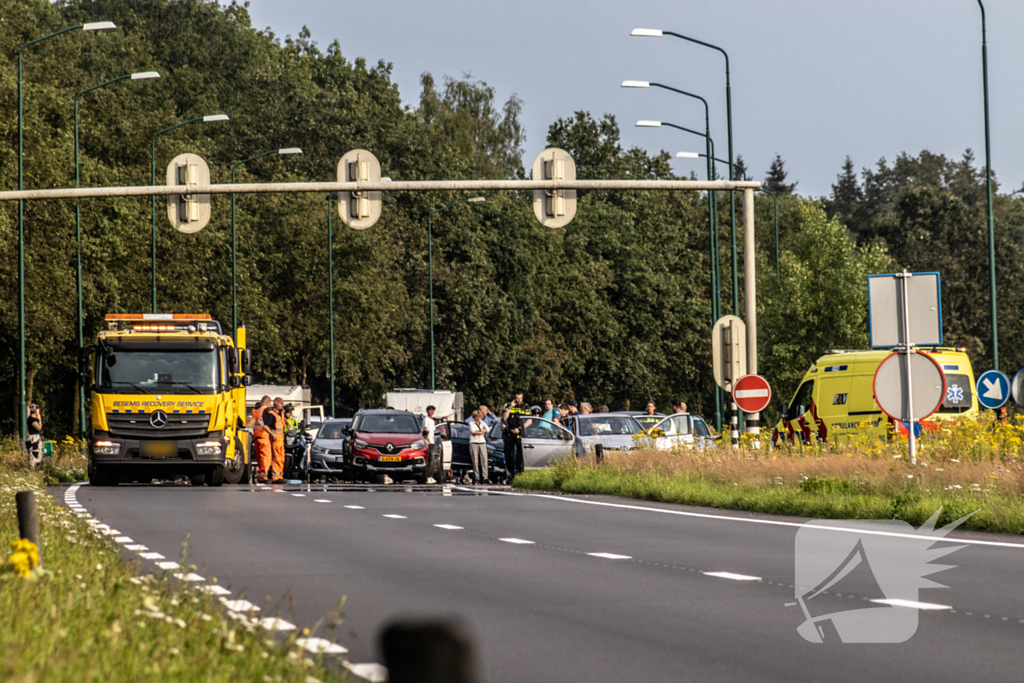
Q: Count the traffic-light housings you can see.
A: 4